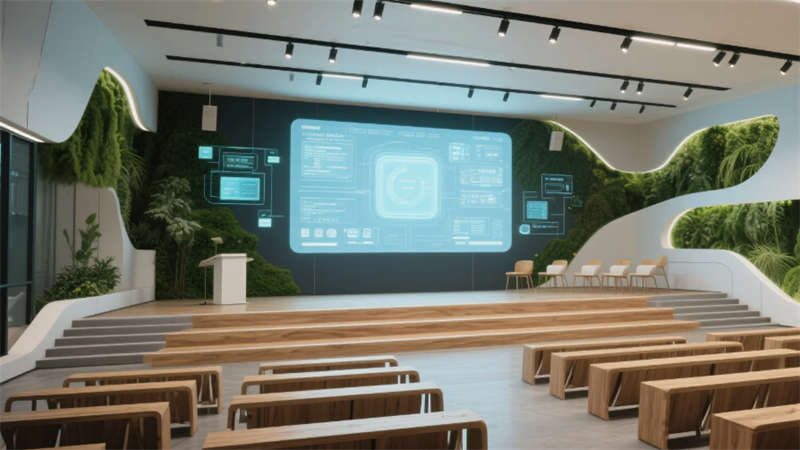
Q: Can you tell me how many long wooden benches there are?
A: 15